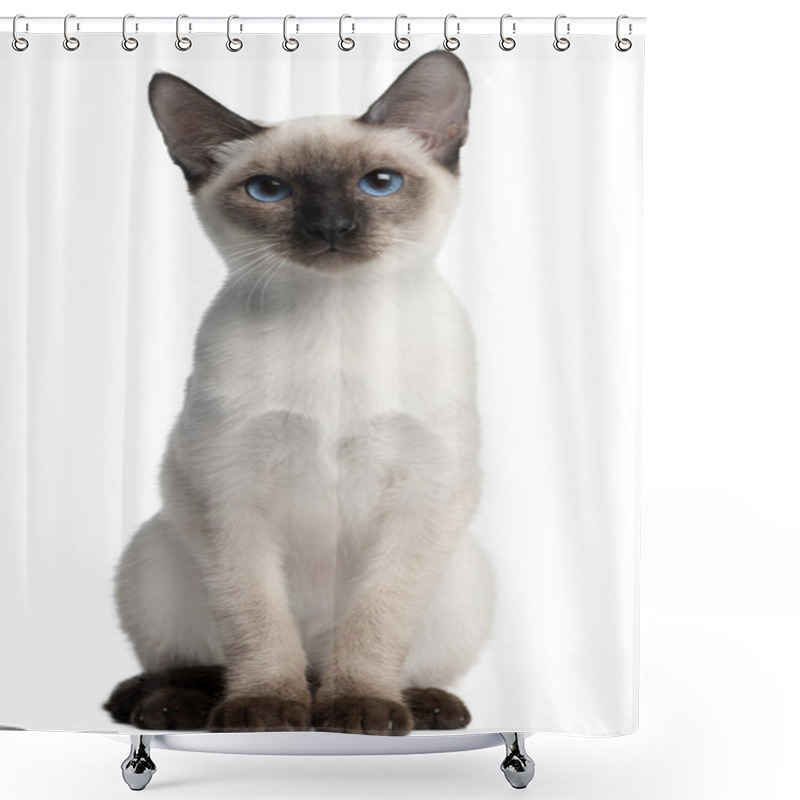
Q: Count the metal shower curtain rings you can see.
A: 12